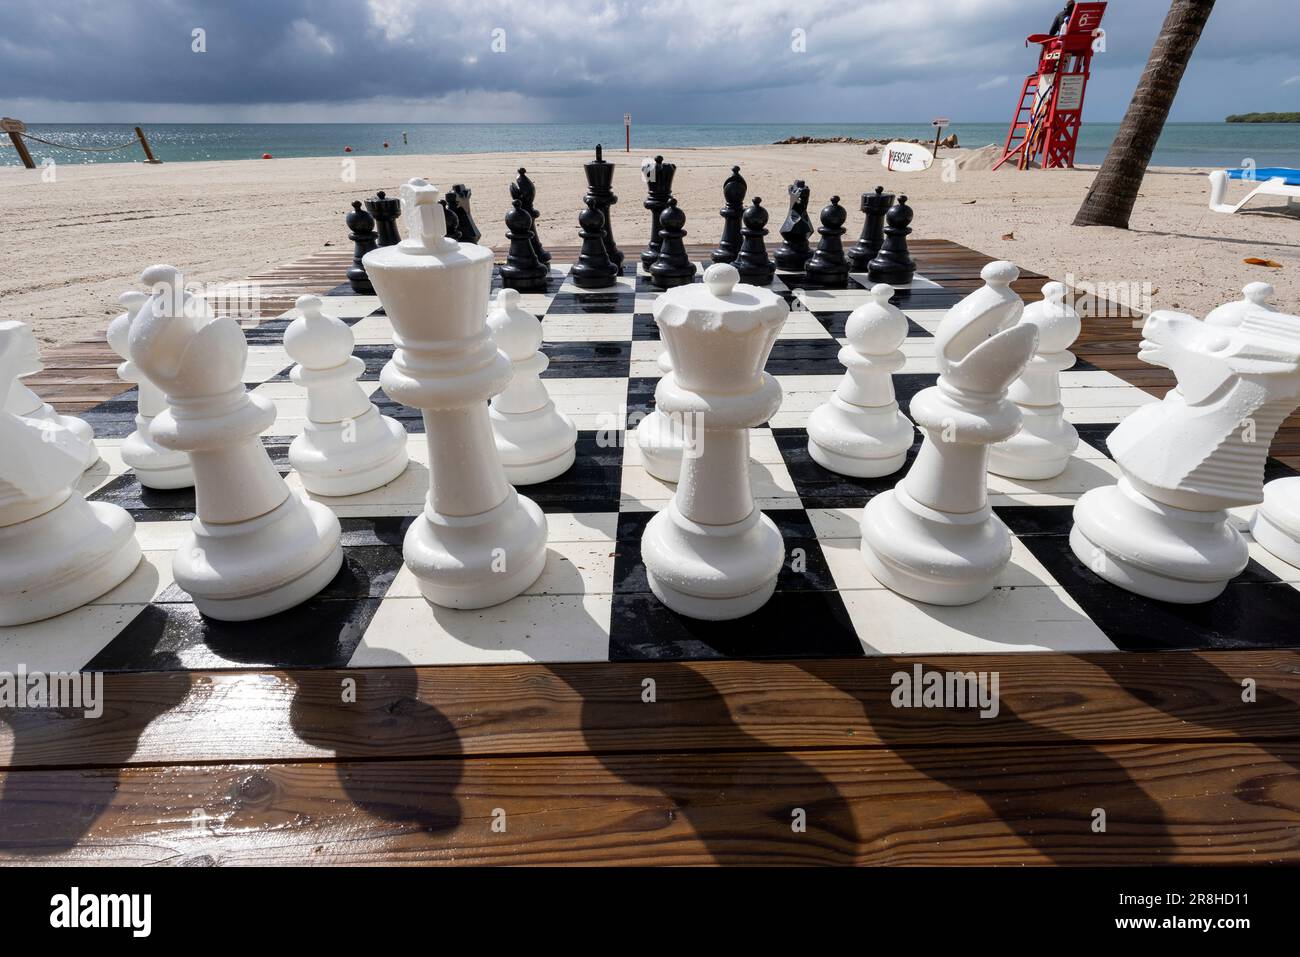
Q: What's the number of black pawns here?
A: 8